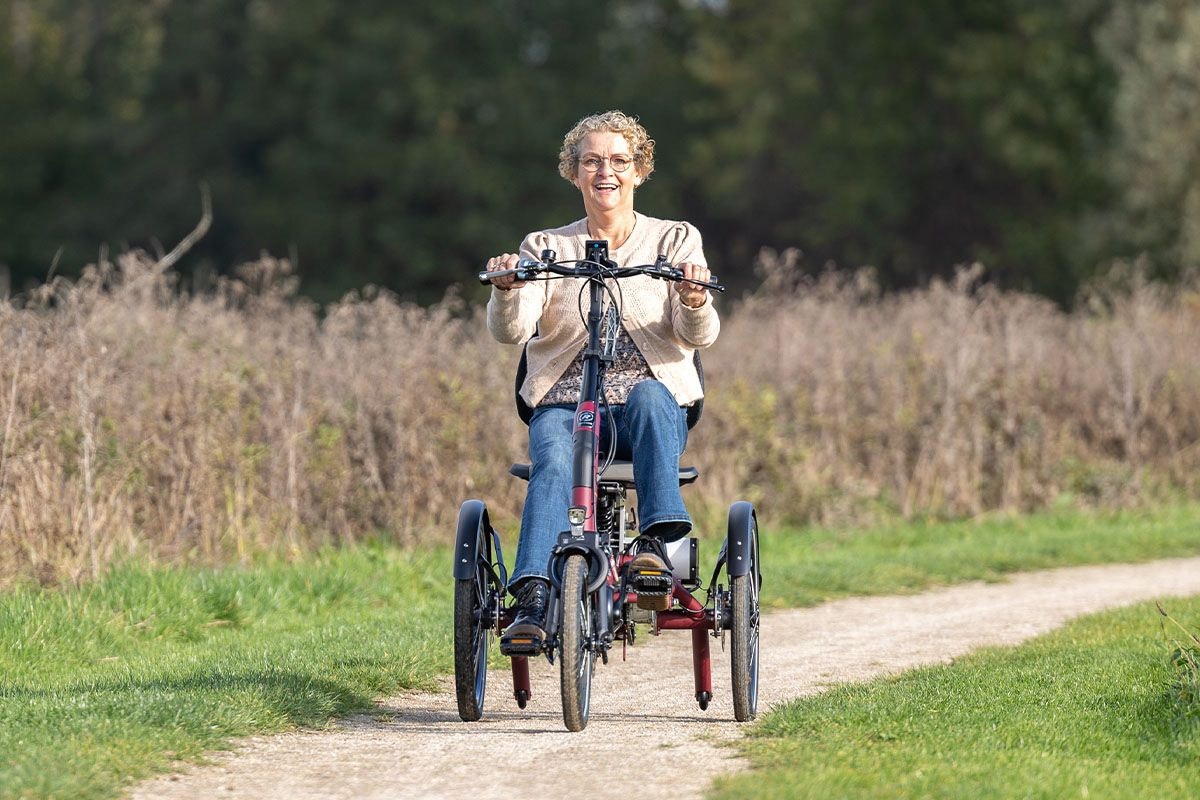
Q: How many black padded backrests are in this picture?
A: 1